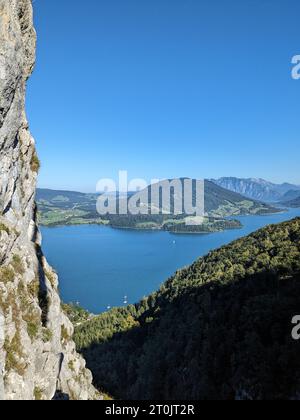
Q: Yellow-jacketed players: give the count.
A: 0